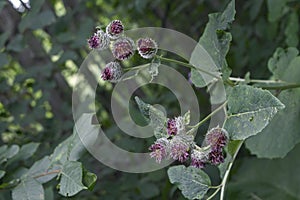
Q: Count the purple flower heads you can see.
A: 11